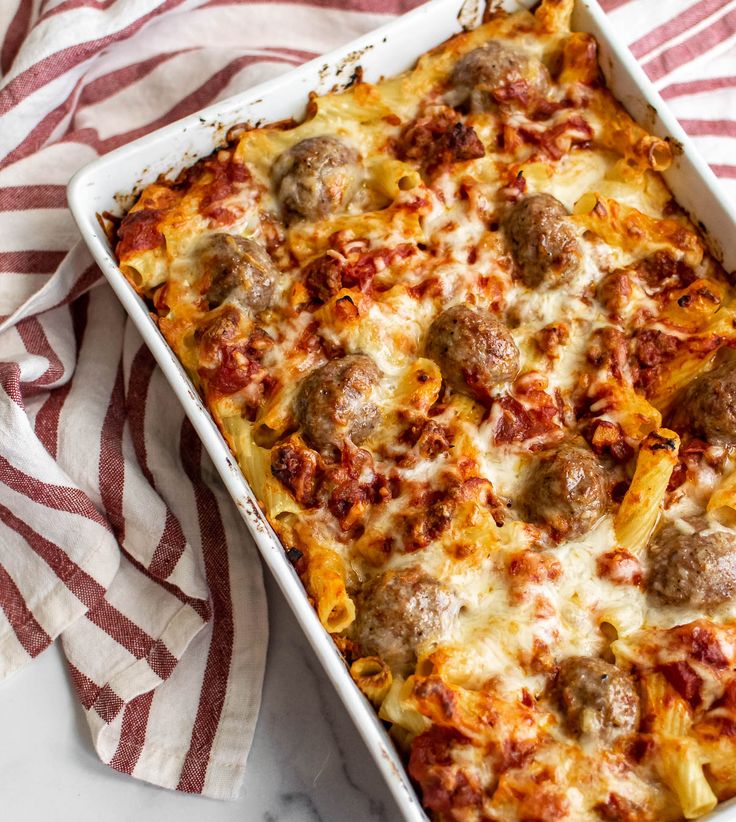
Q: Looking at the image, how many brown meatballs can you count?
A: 11